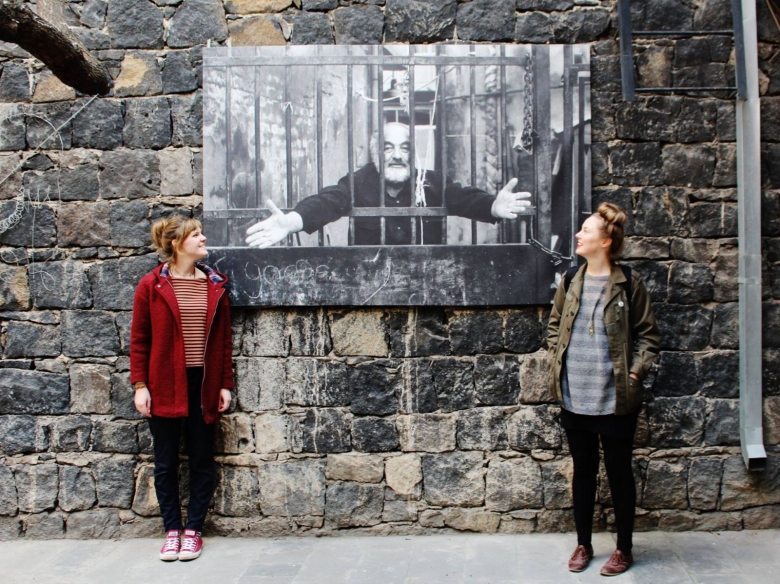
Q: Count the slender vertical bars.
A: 10